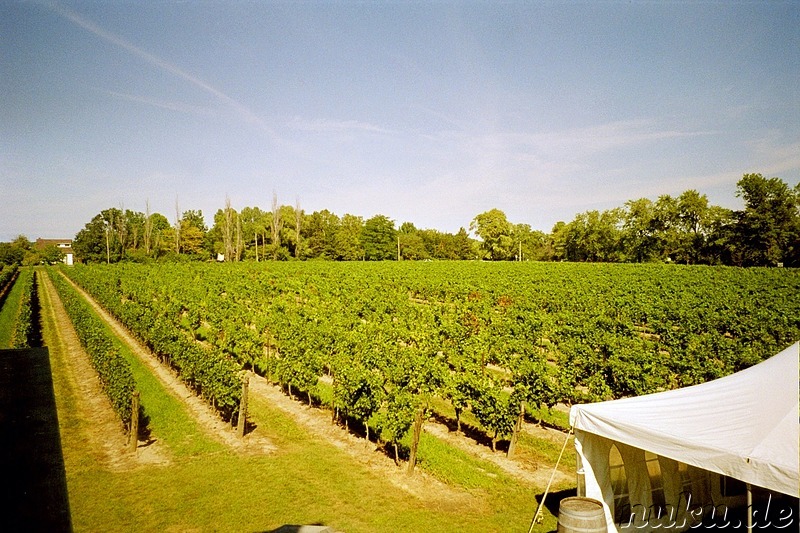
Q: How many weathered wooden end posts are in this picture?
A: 4